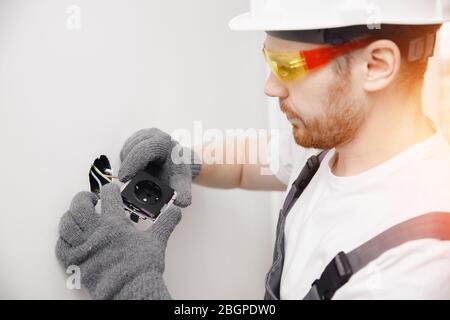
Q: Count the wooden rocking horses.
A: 0